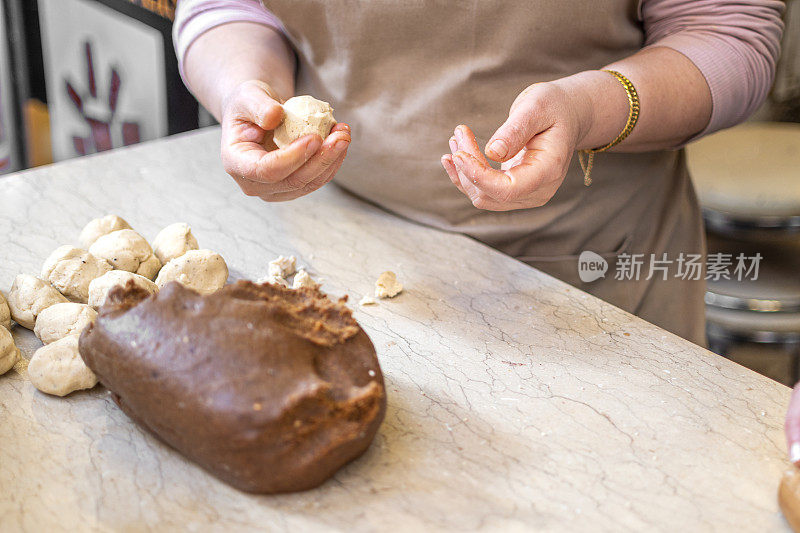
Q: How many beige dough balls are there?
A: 12